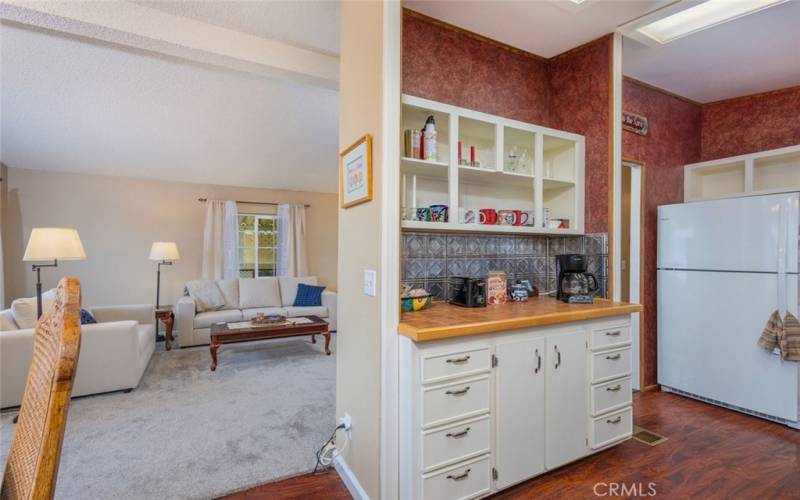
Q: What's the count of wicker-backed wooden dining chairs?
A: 1